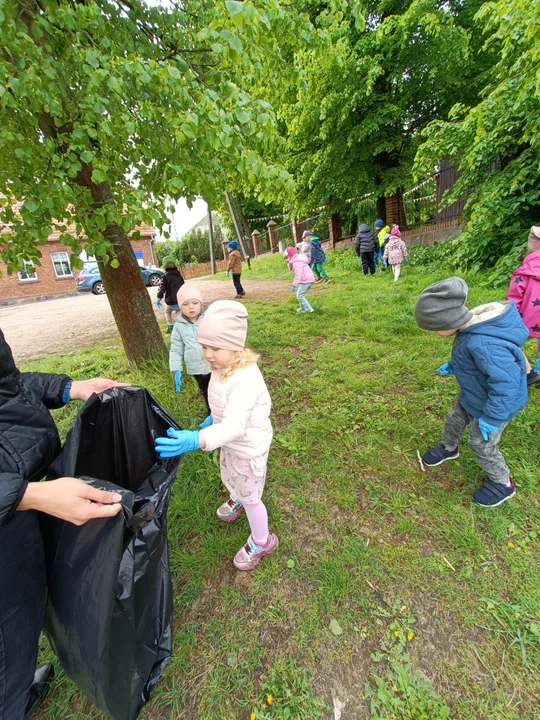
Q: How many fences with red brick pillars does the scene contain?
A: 1